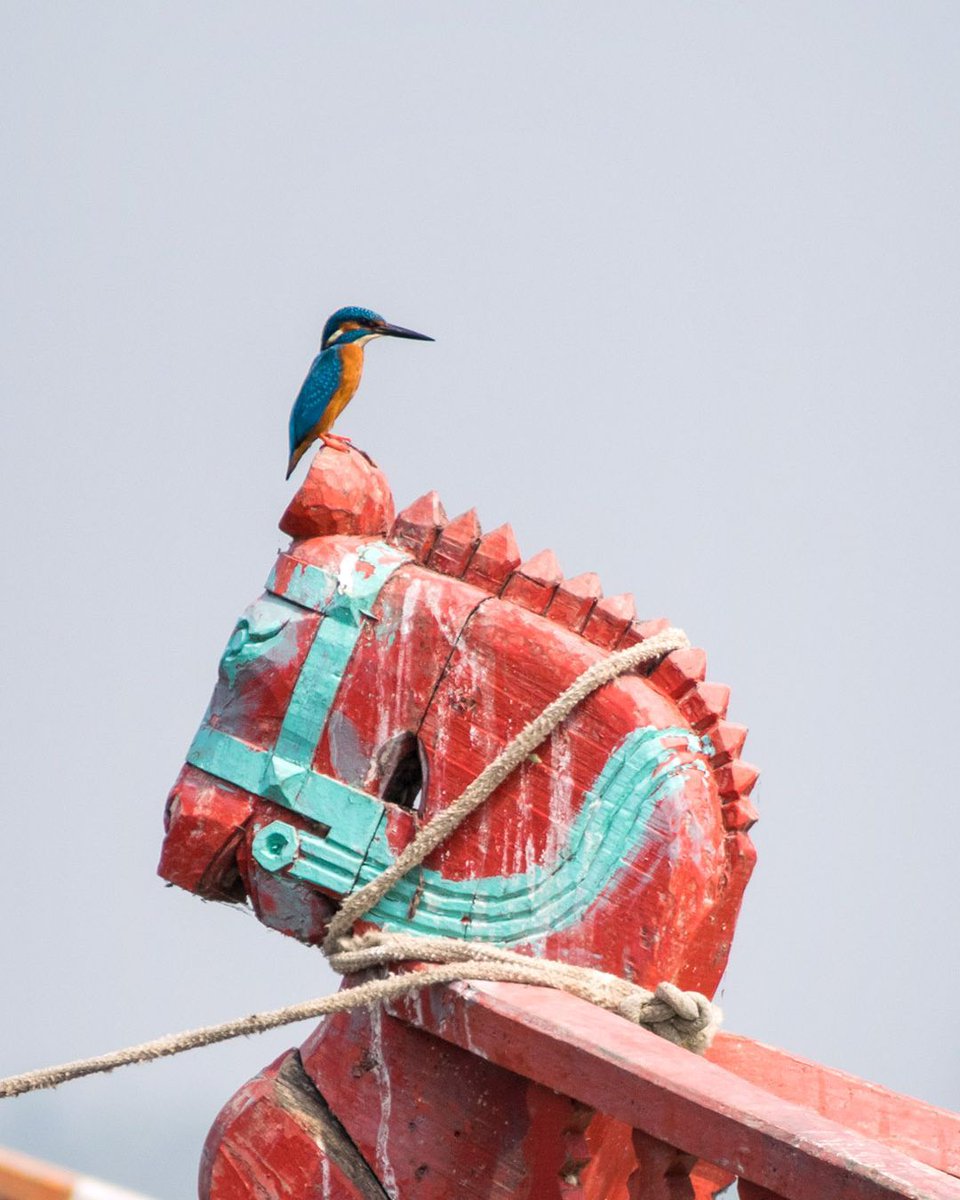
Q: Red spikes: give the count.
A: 12